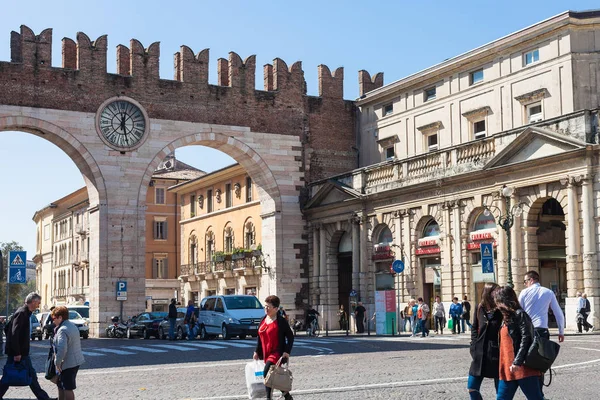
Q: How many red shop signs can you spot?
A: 3